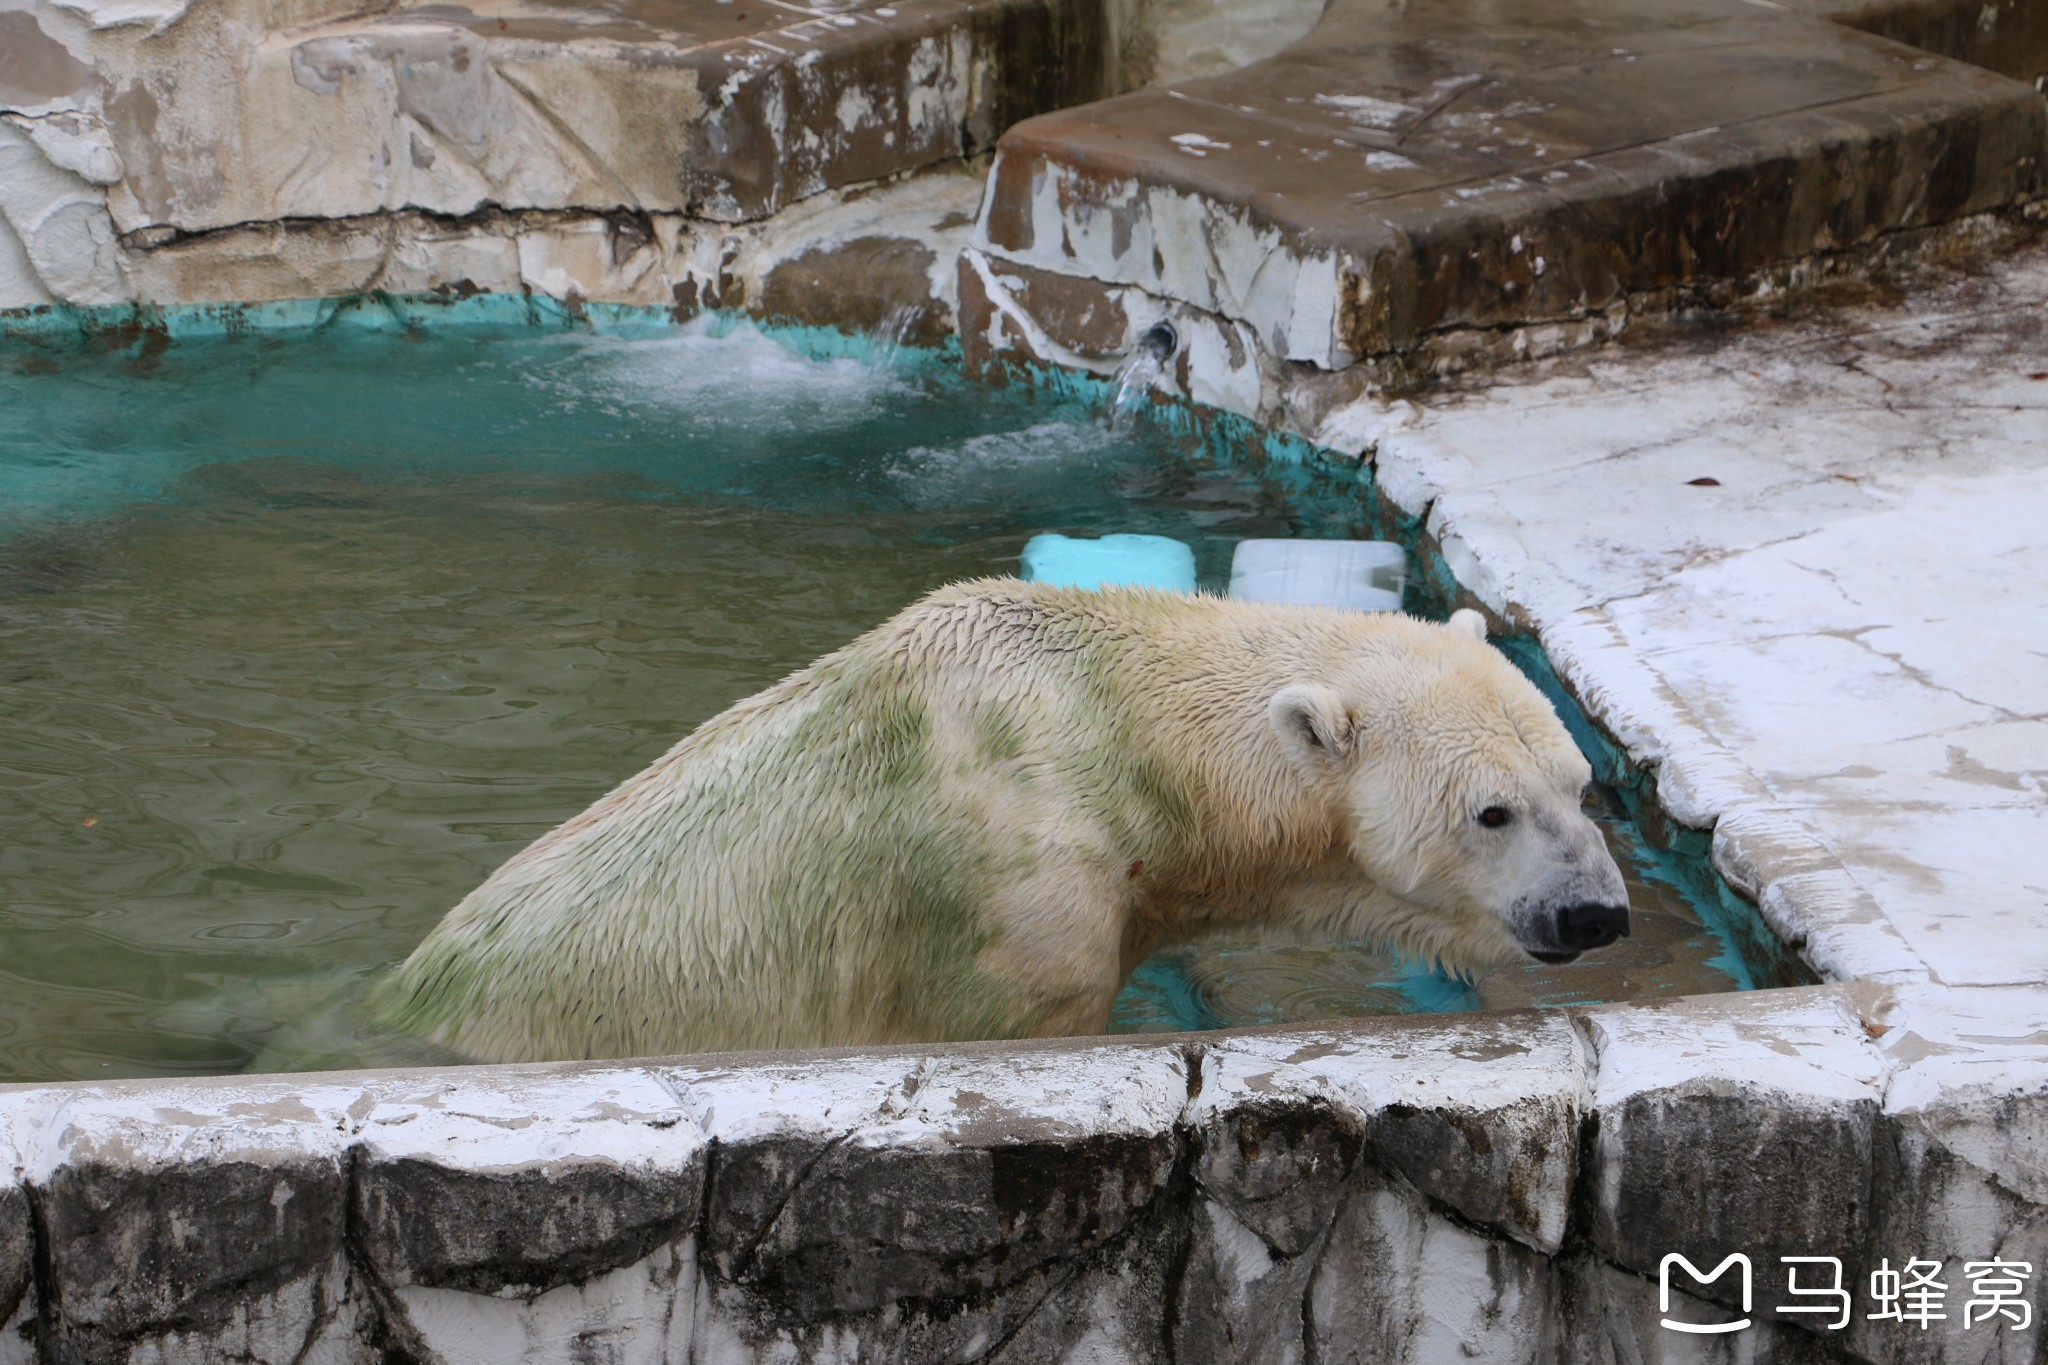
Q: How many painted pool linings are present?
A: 1